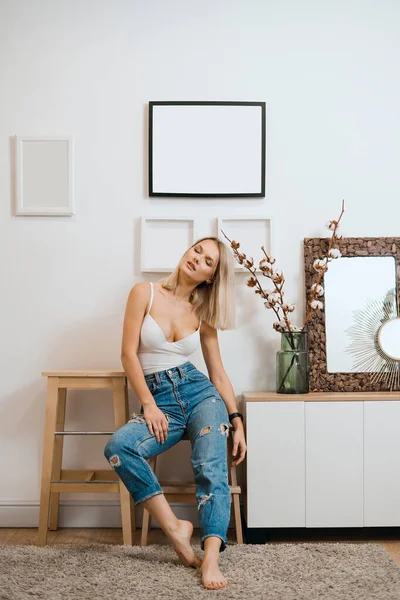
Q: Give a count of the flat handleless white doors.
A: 3